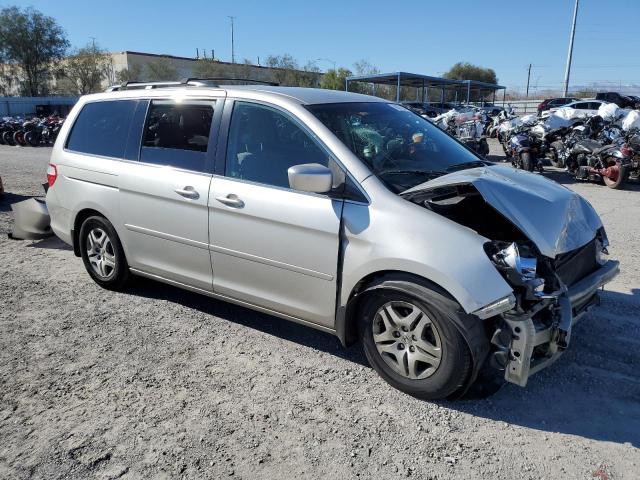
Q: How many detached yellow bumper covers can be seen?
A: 0